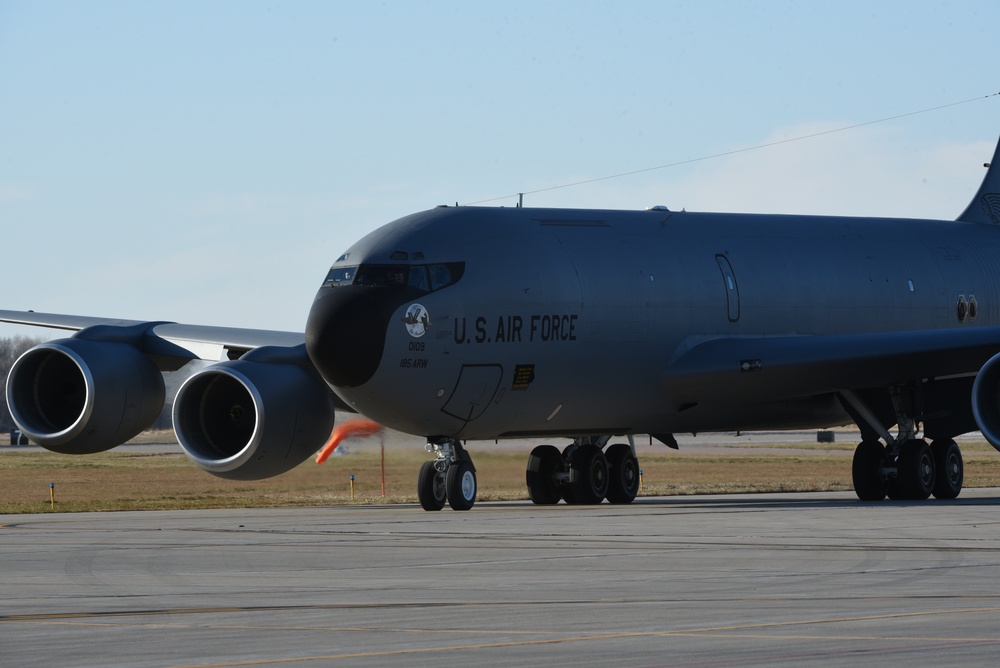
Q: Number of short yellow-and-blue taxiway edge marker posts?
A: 3